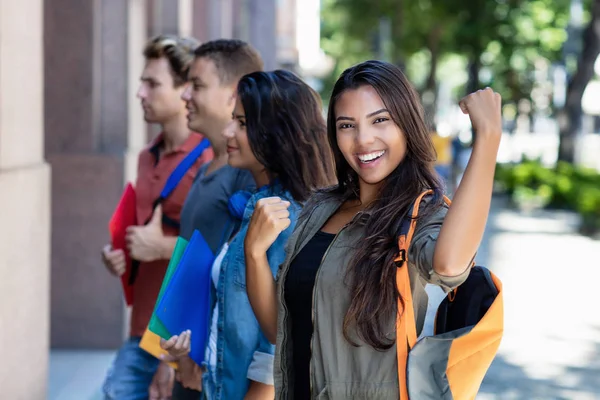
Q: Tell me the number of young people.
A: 4